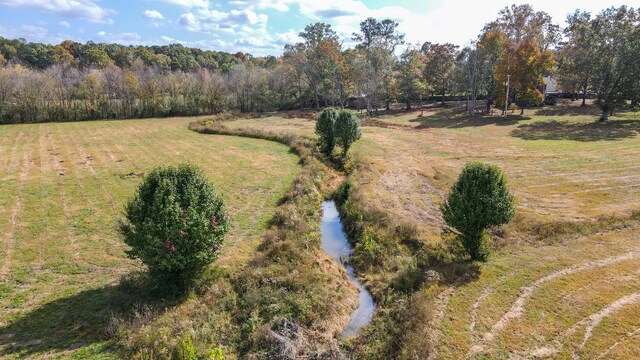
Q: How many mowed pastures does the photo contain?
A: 3